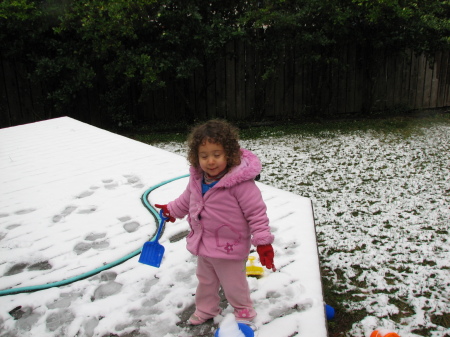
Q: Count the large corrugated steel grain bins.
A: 0